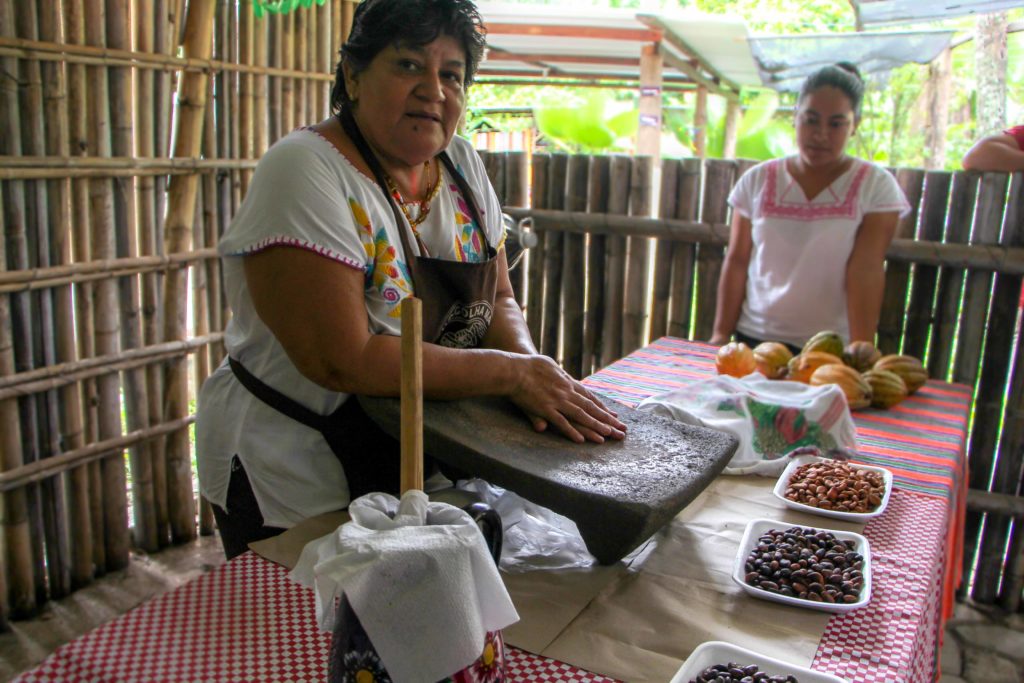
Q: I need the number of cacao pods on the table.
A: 8